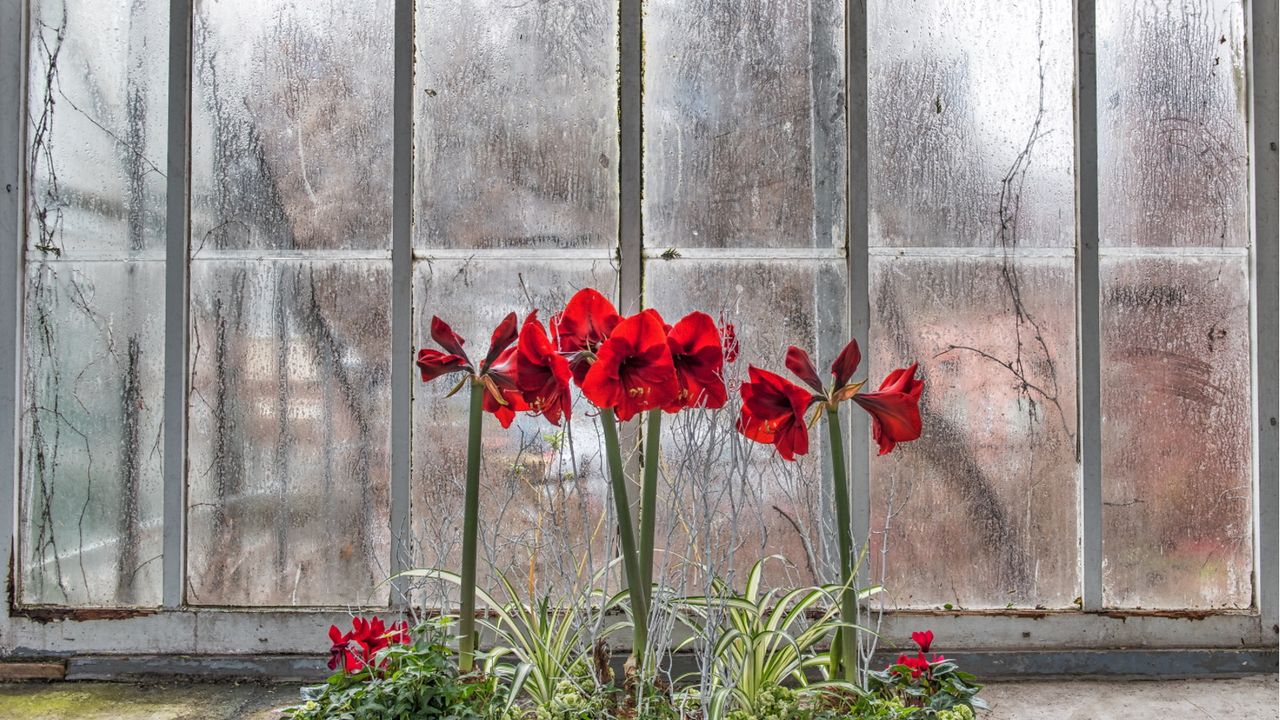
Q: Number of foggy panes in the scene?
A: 12